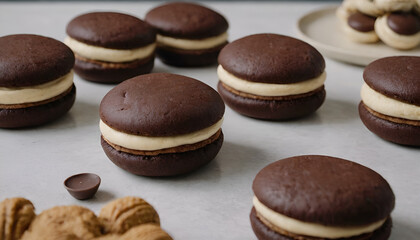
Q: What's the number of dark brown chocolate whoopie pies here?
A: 7